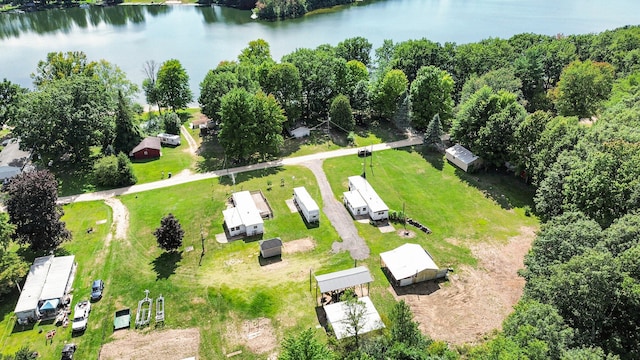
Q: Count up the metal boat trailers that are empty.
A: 2